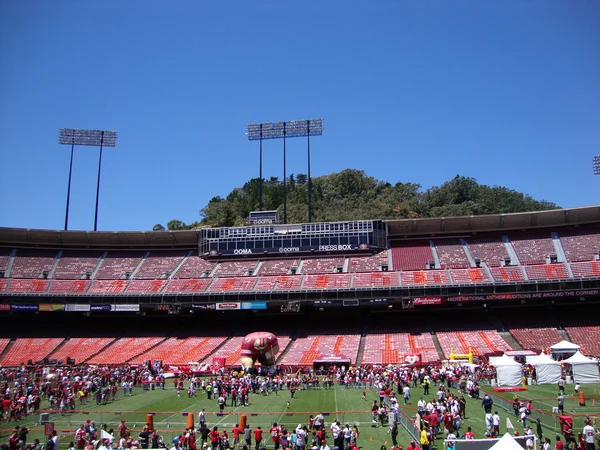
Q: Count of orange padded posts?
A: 4